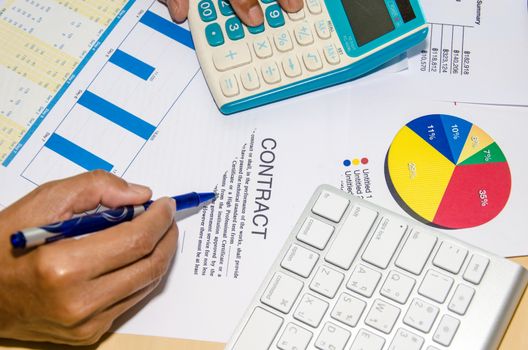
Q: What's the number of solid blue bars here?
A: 4